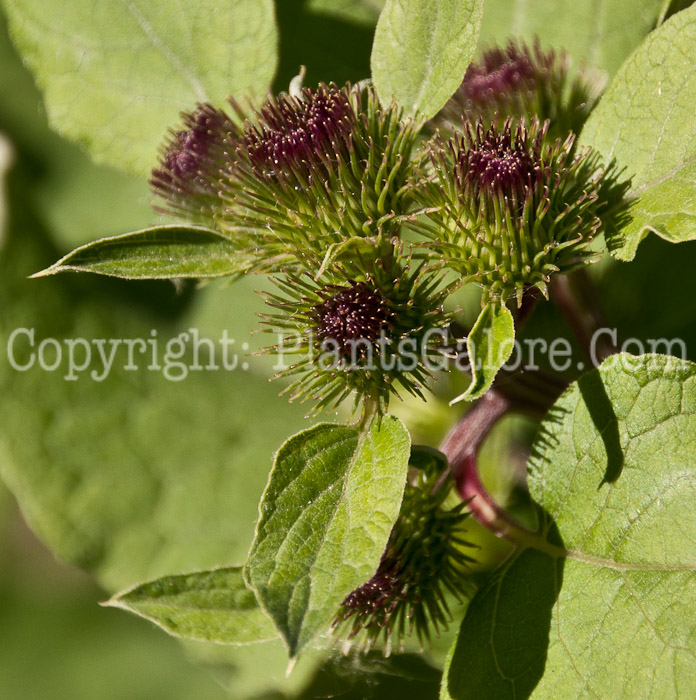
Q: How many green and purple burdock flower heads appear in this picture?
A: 6